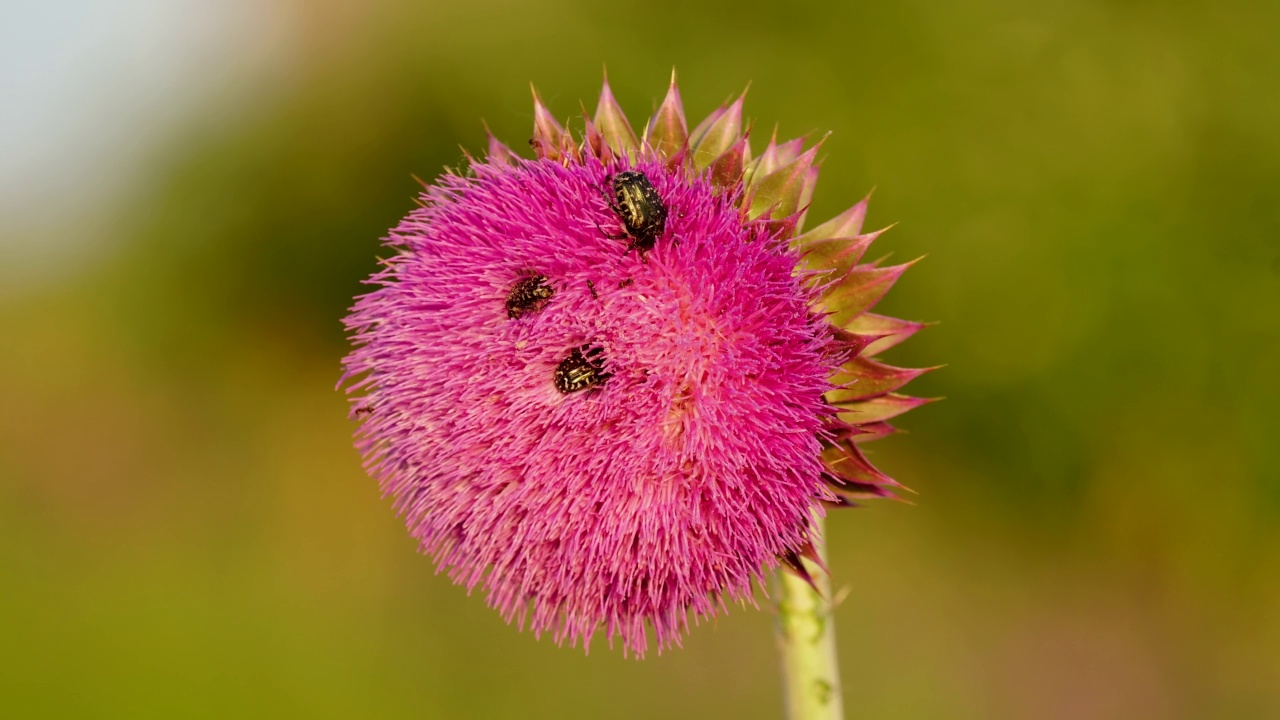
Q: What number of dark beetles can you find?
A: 3